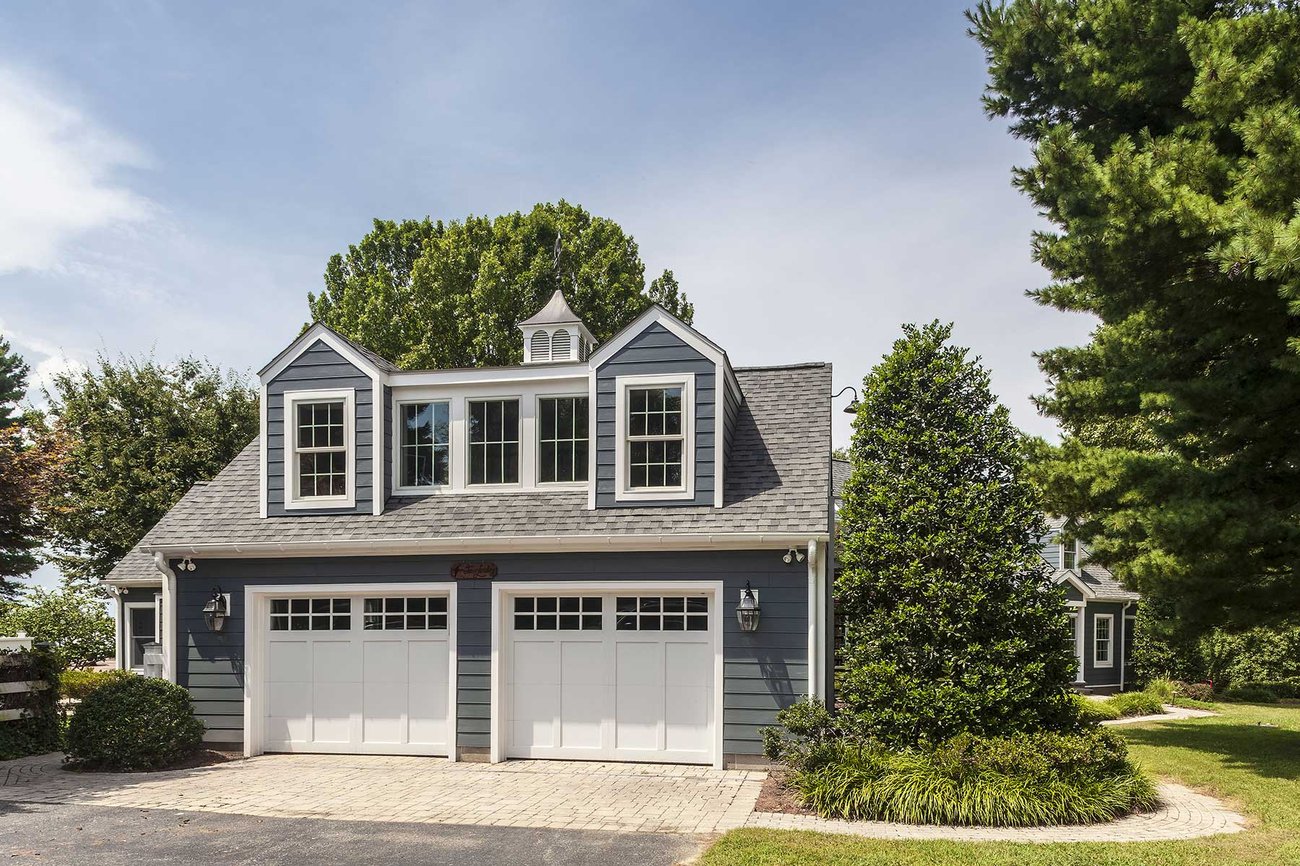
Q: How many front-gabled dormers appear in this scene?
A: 2